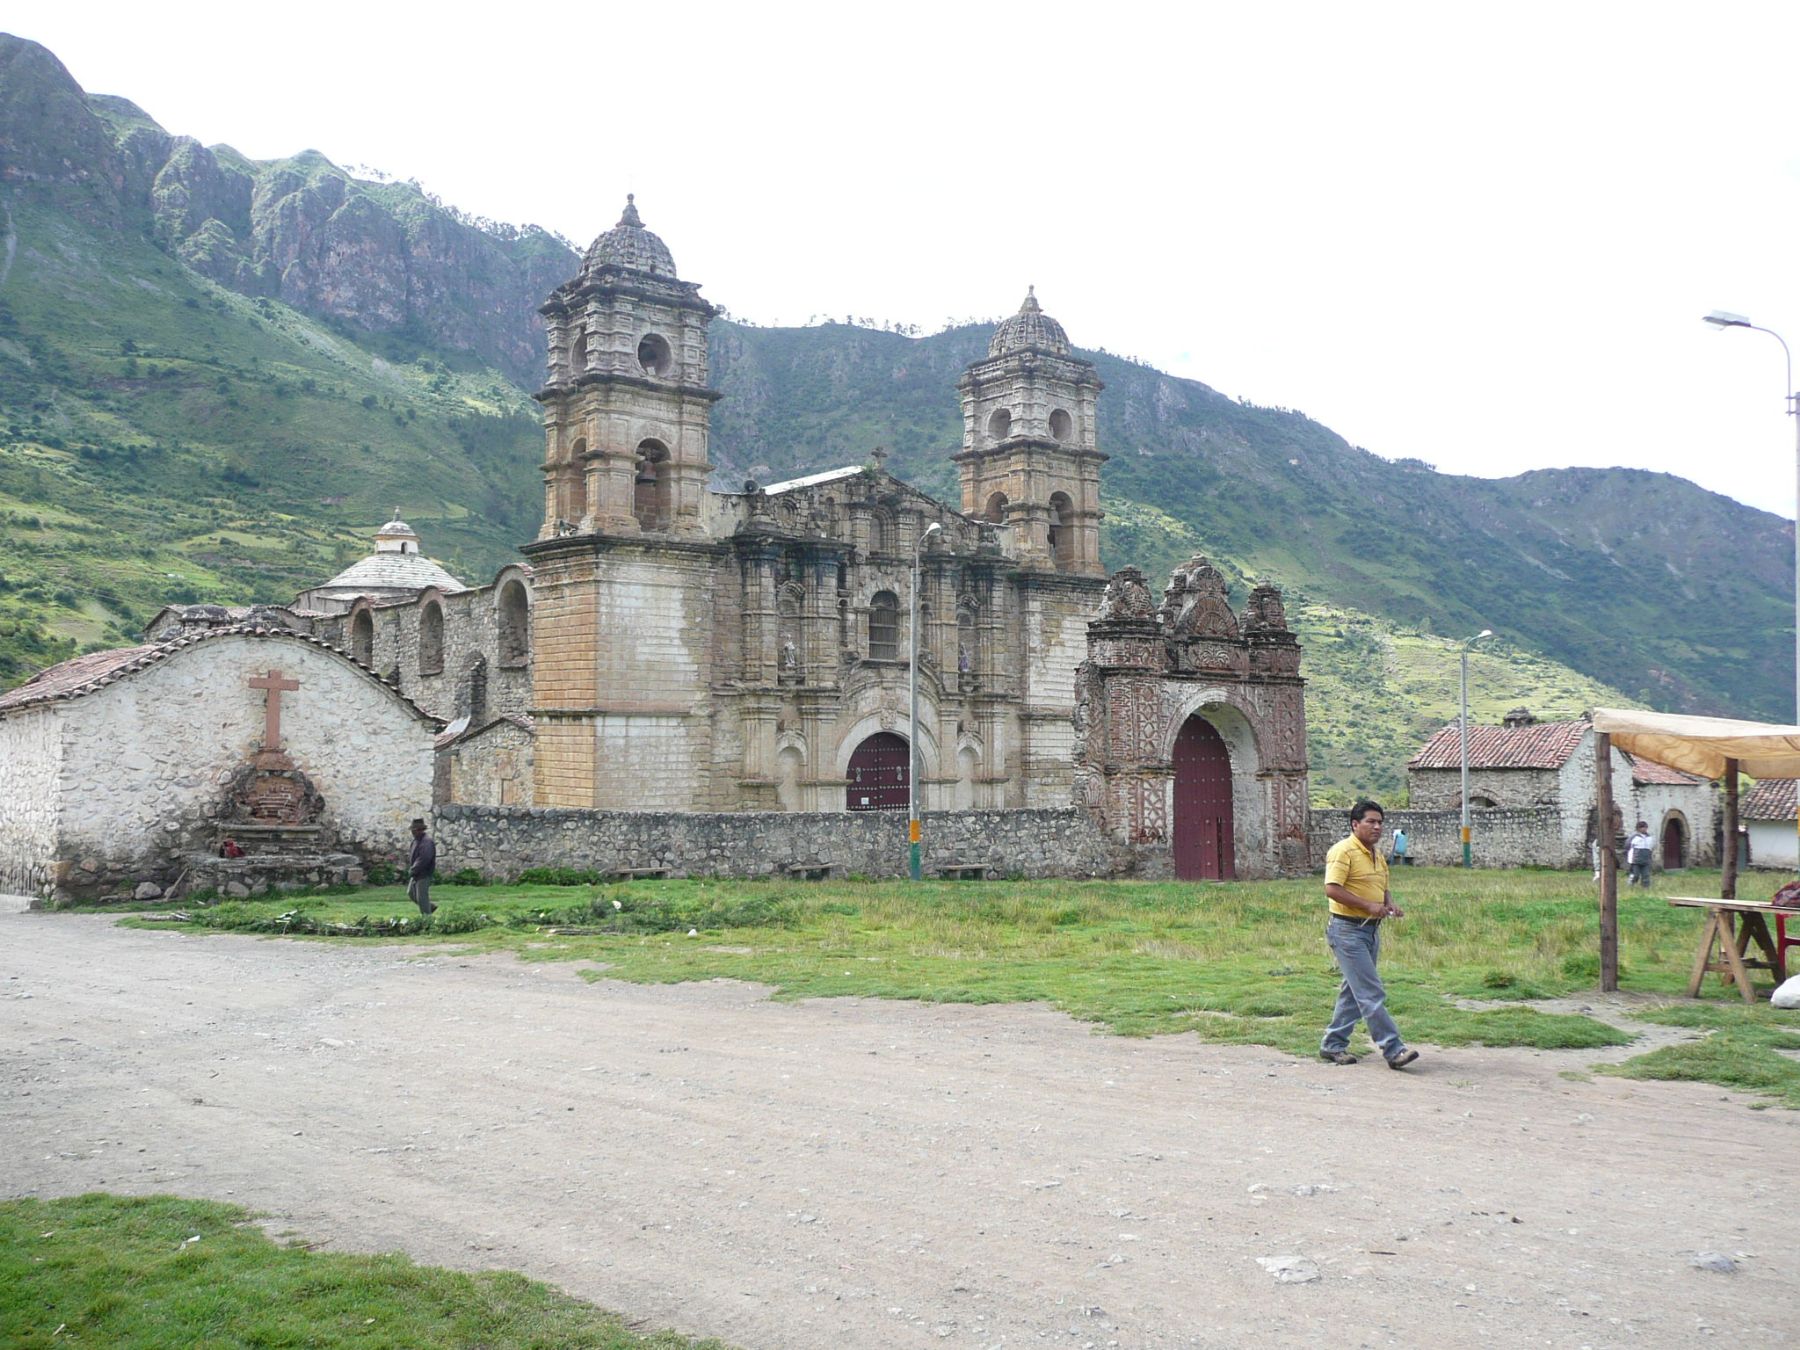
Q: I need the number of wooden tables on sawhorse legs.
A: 1